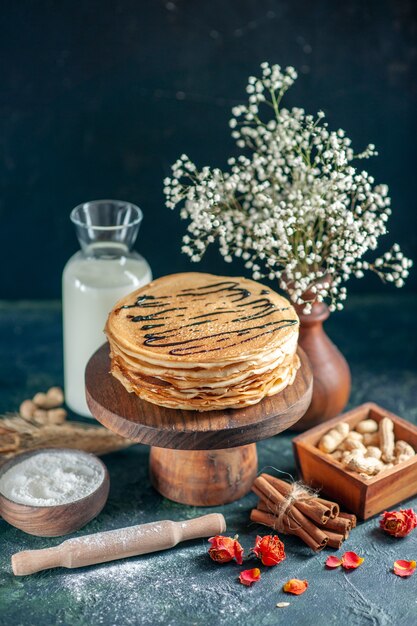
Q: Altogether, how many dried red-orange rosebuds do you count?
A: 3